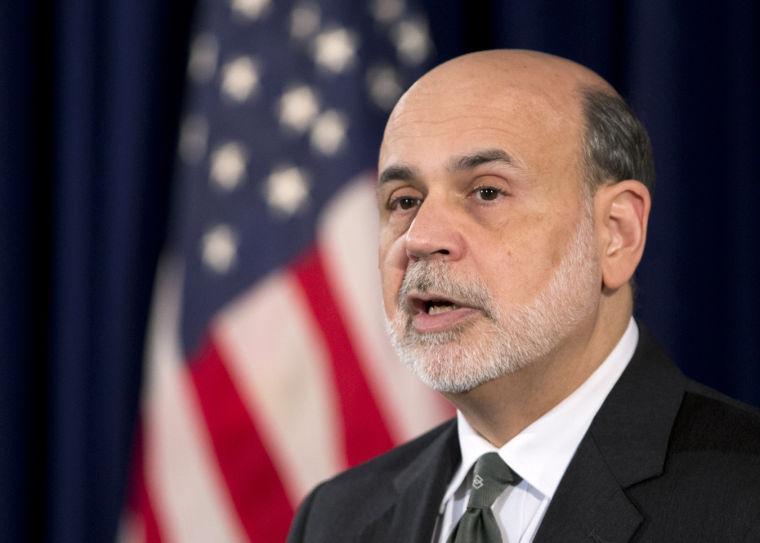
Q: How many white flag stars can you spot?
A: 14